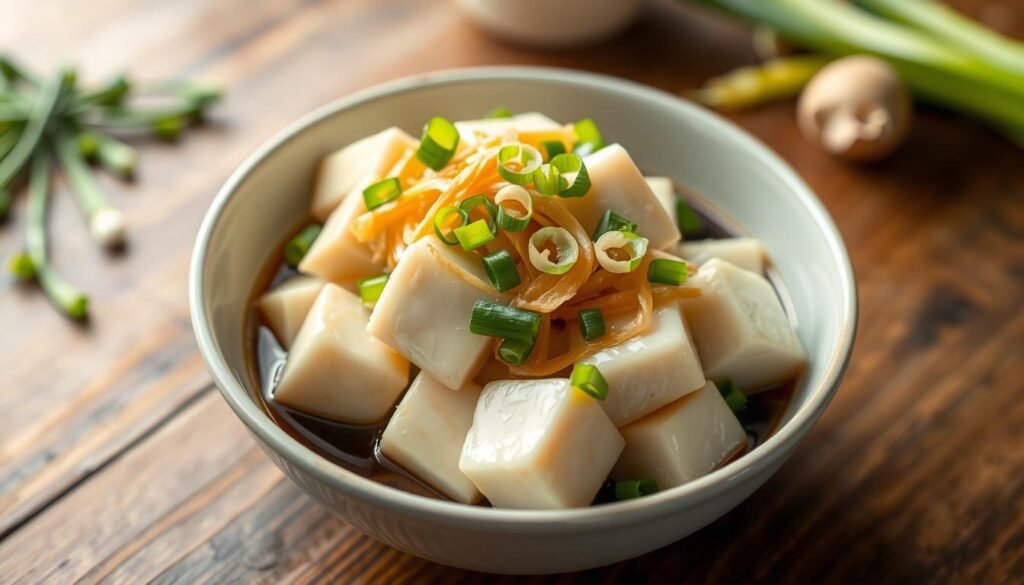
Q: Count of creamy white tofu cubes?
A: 14